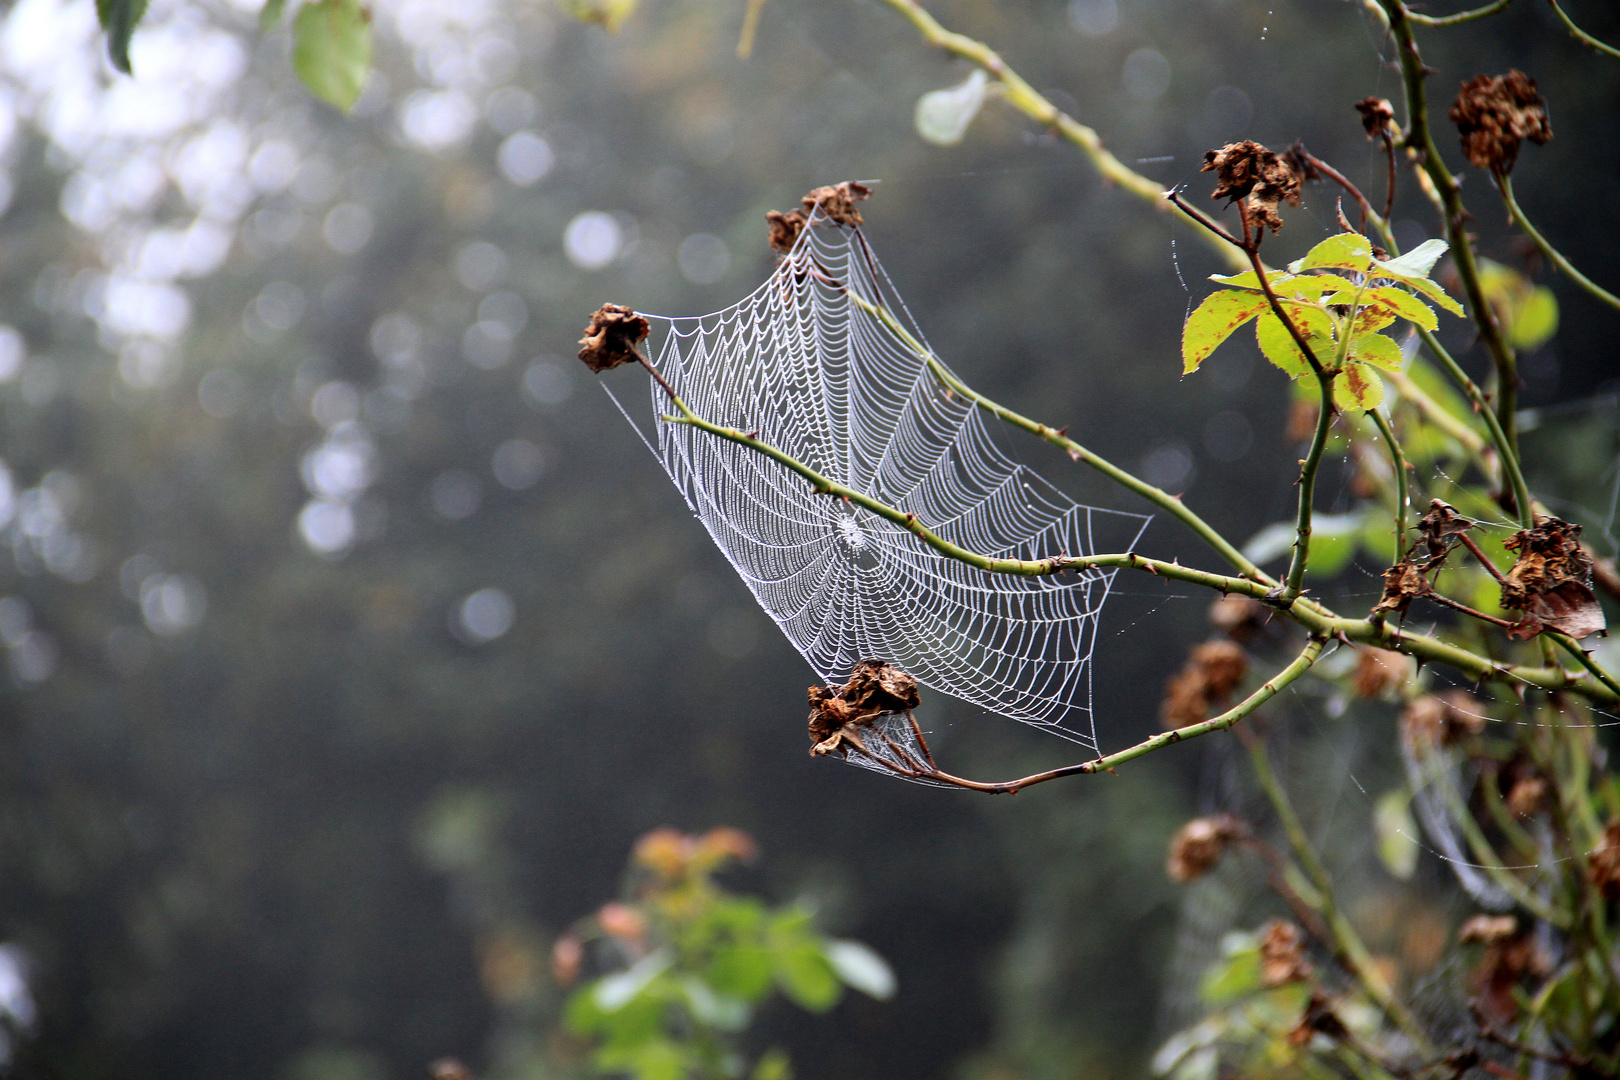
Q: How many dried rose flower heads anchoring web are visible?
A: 3